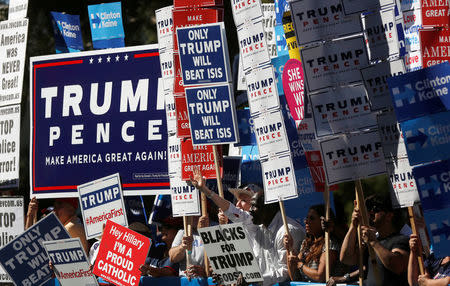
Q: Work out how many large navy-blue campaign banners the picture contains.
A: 1